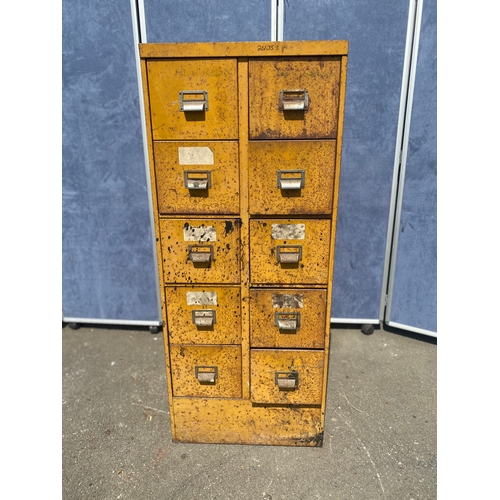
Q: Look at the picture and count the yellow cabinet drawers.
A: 10